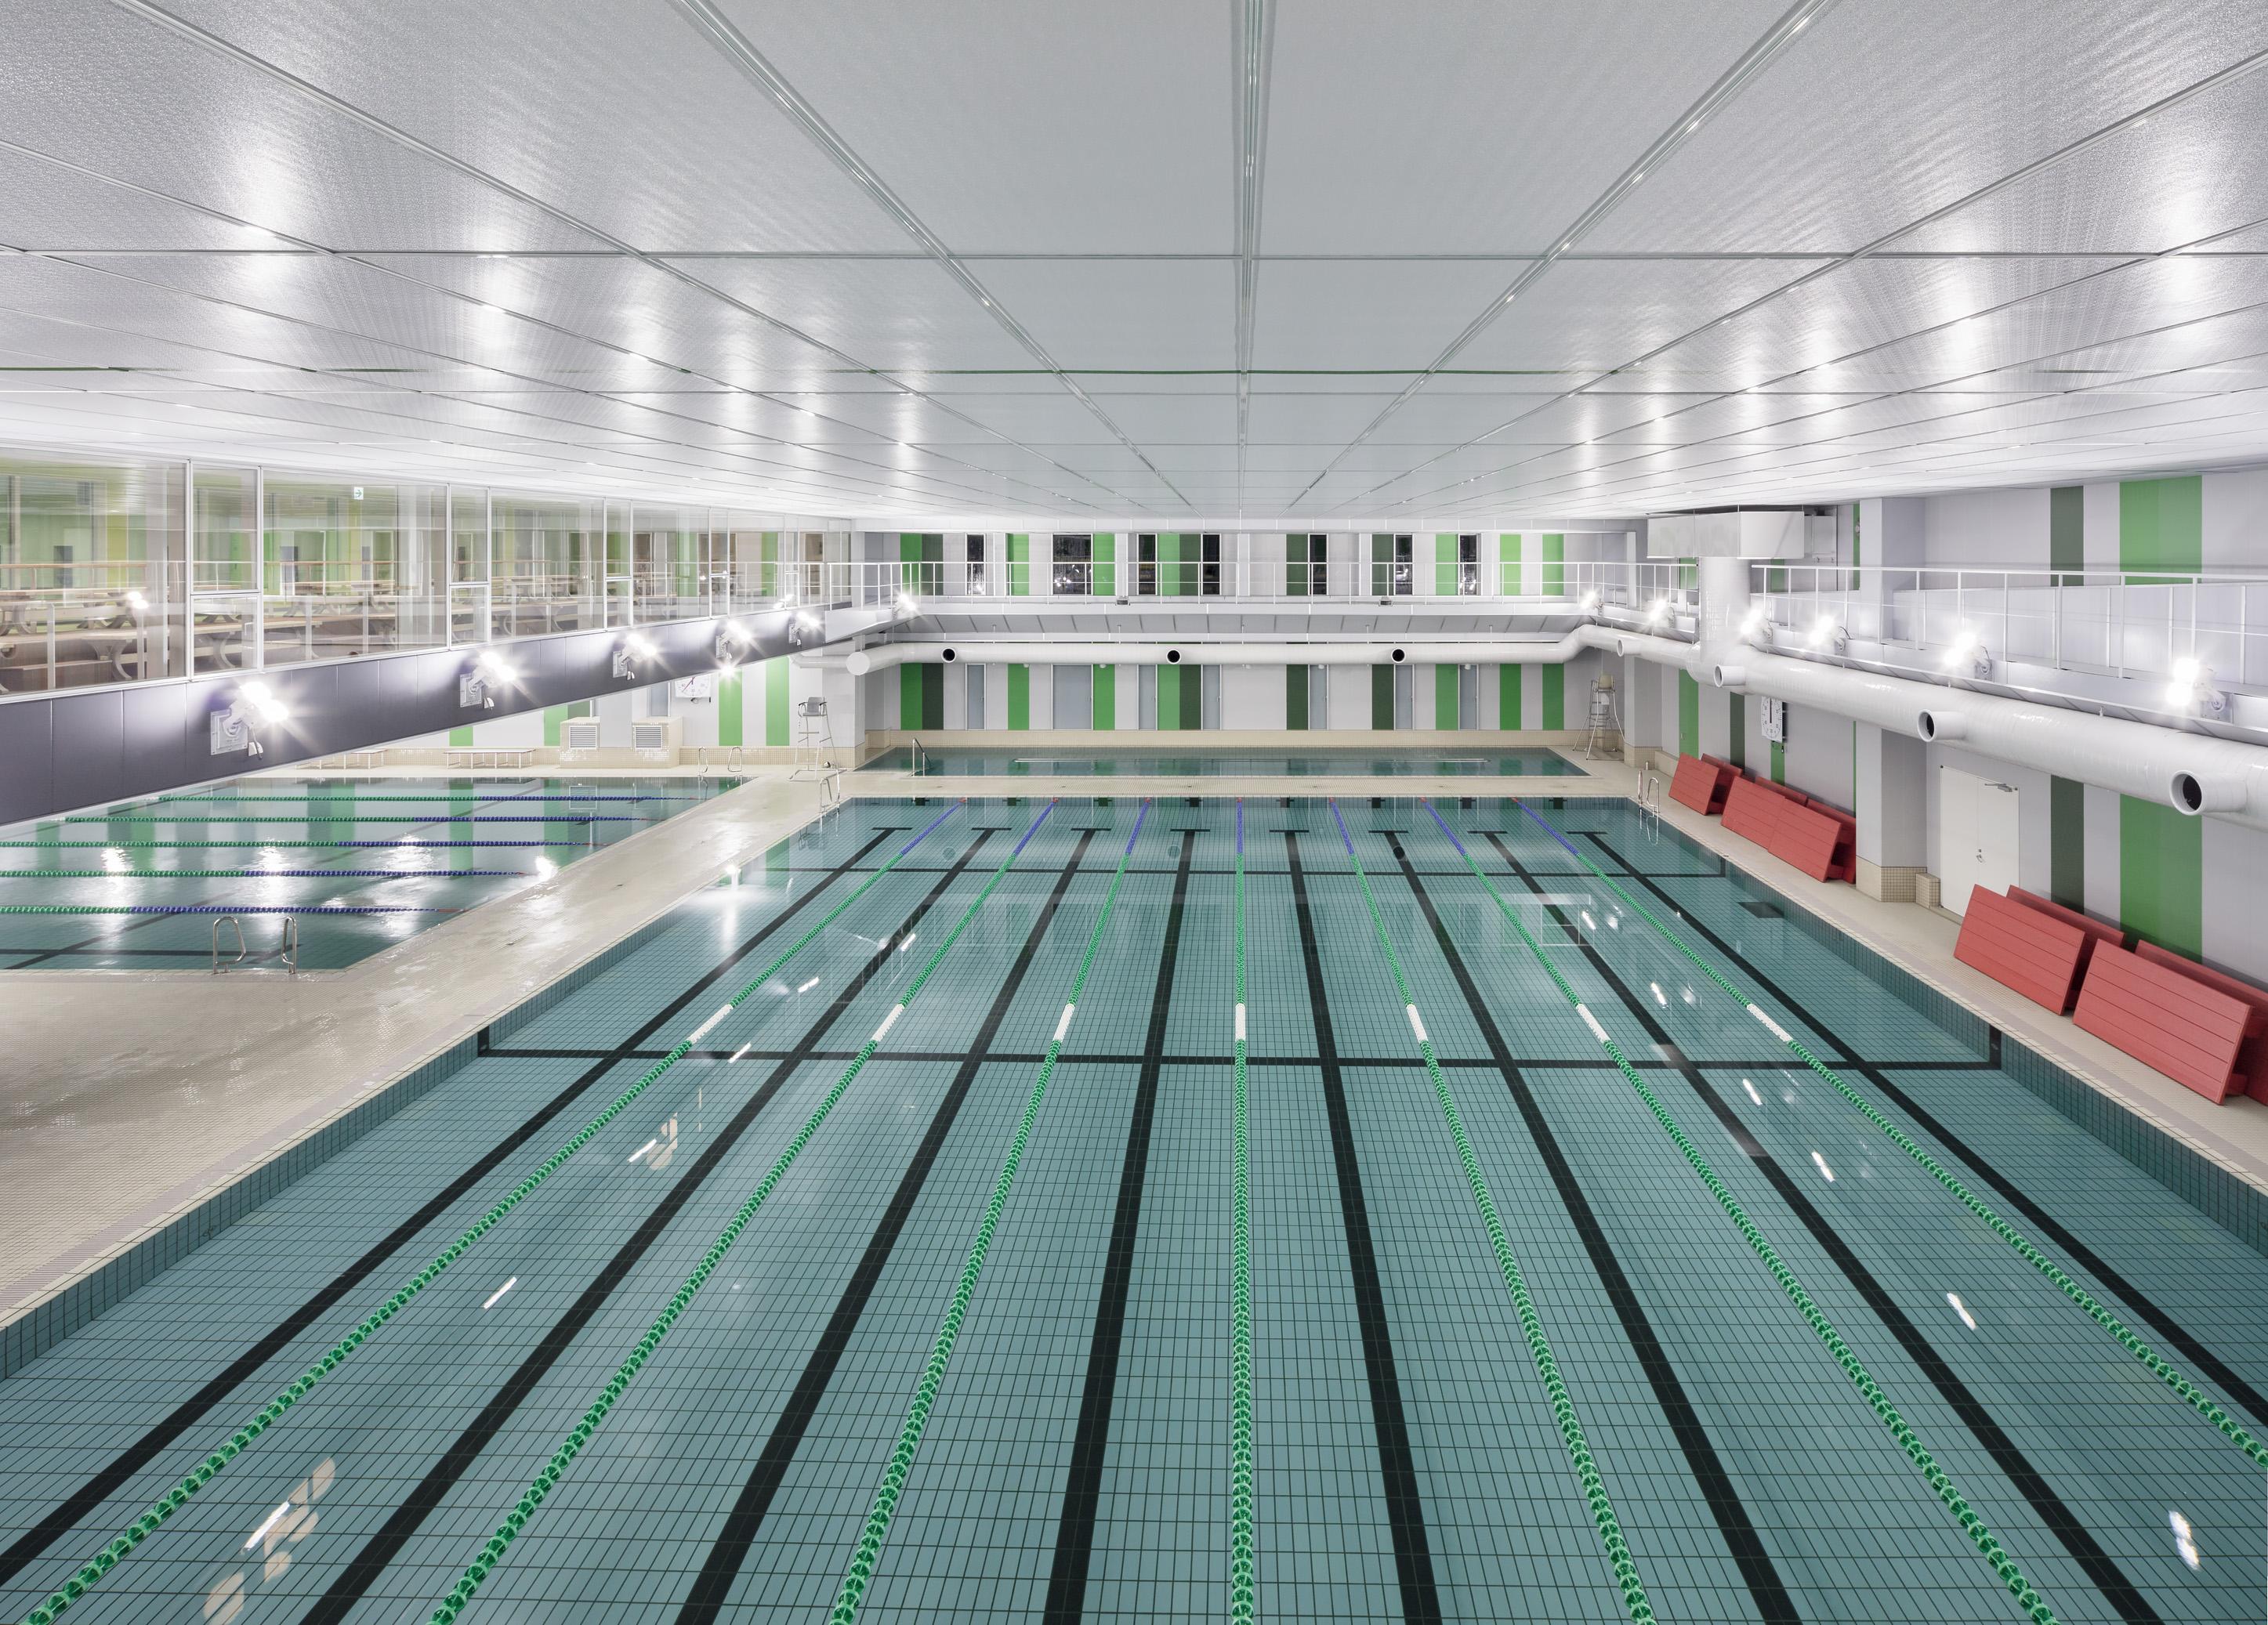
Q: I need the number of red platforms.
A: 10